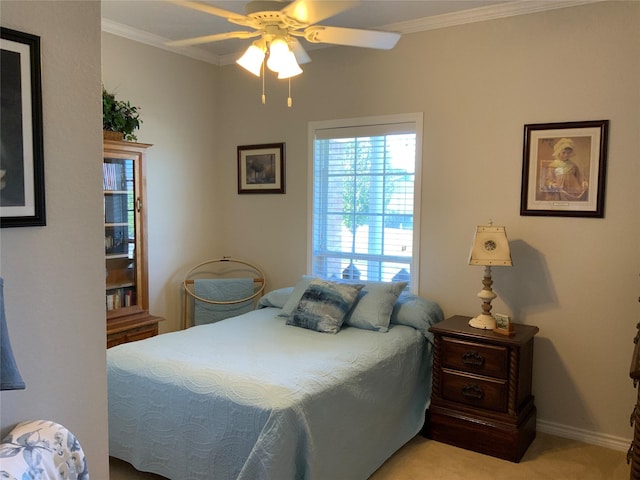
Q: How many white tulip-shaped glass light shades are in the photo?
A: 3